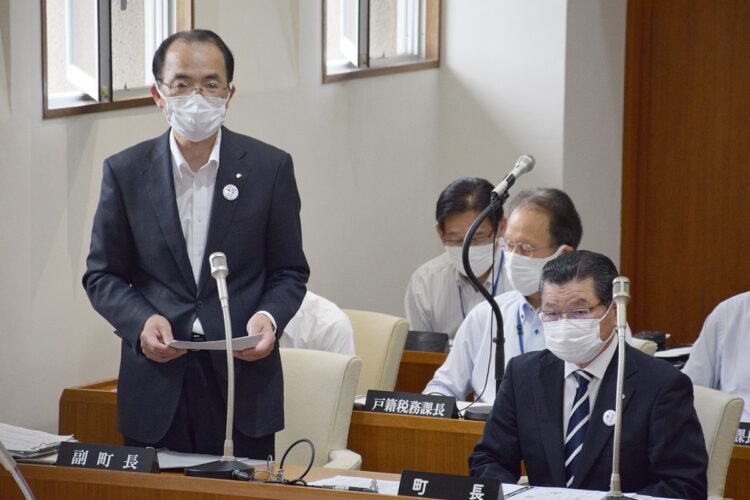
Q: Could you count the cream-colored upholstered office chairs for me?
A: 4